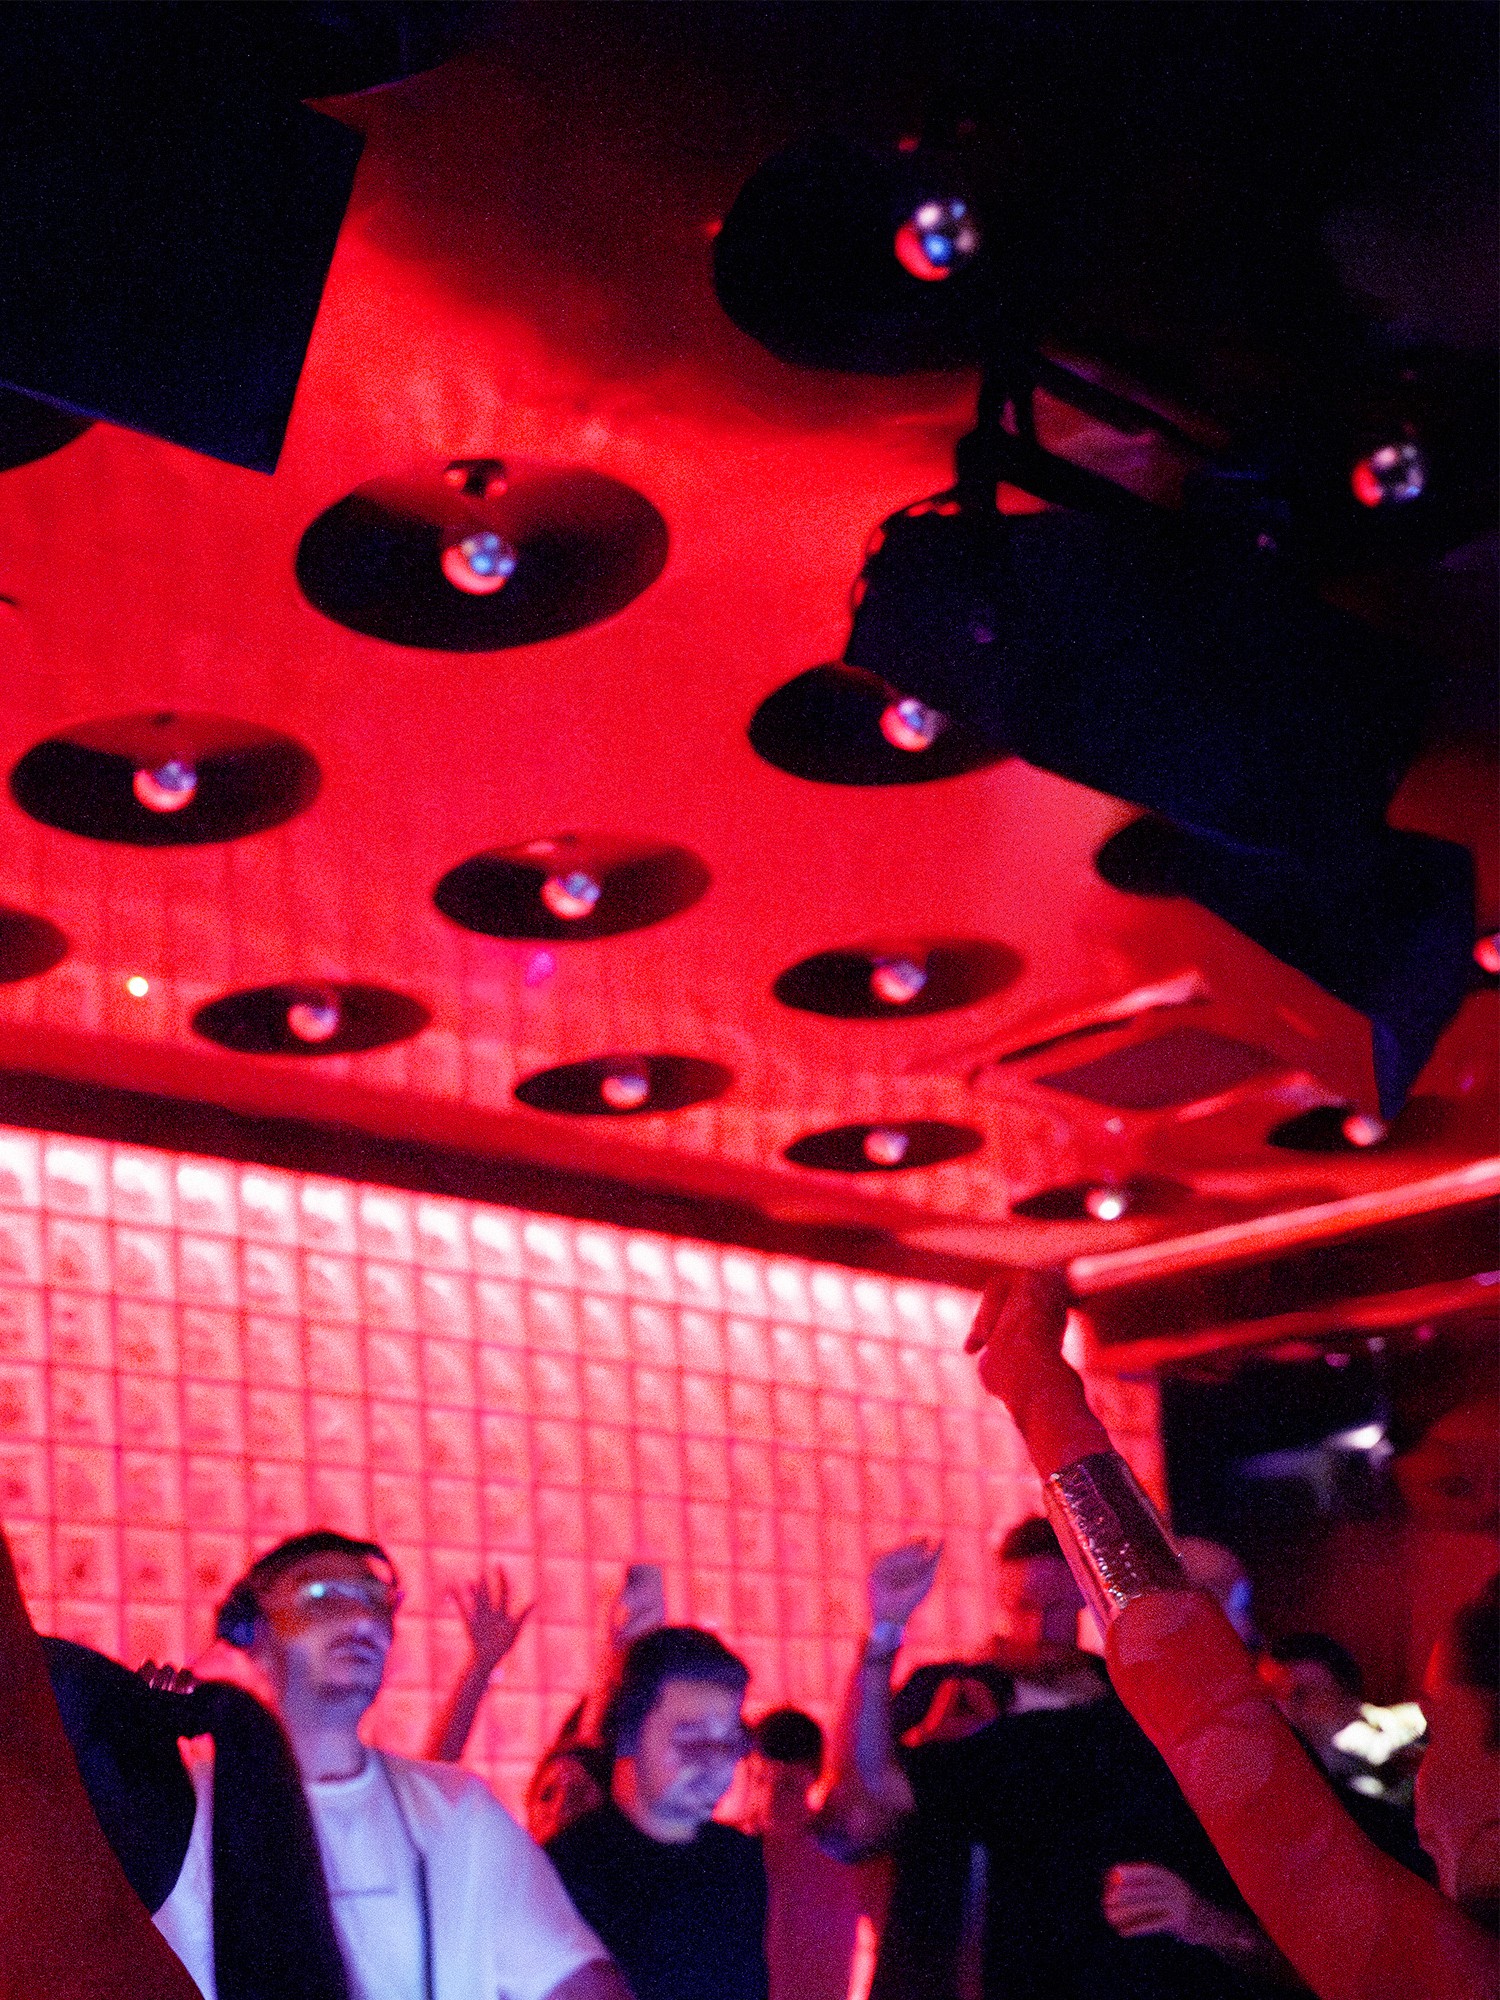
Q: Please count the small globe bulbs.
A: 13